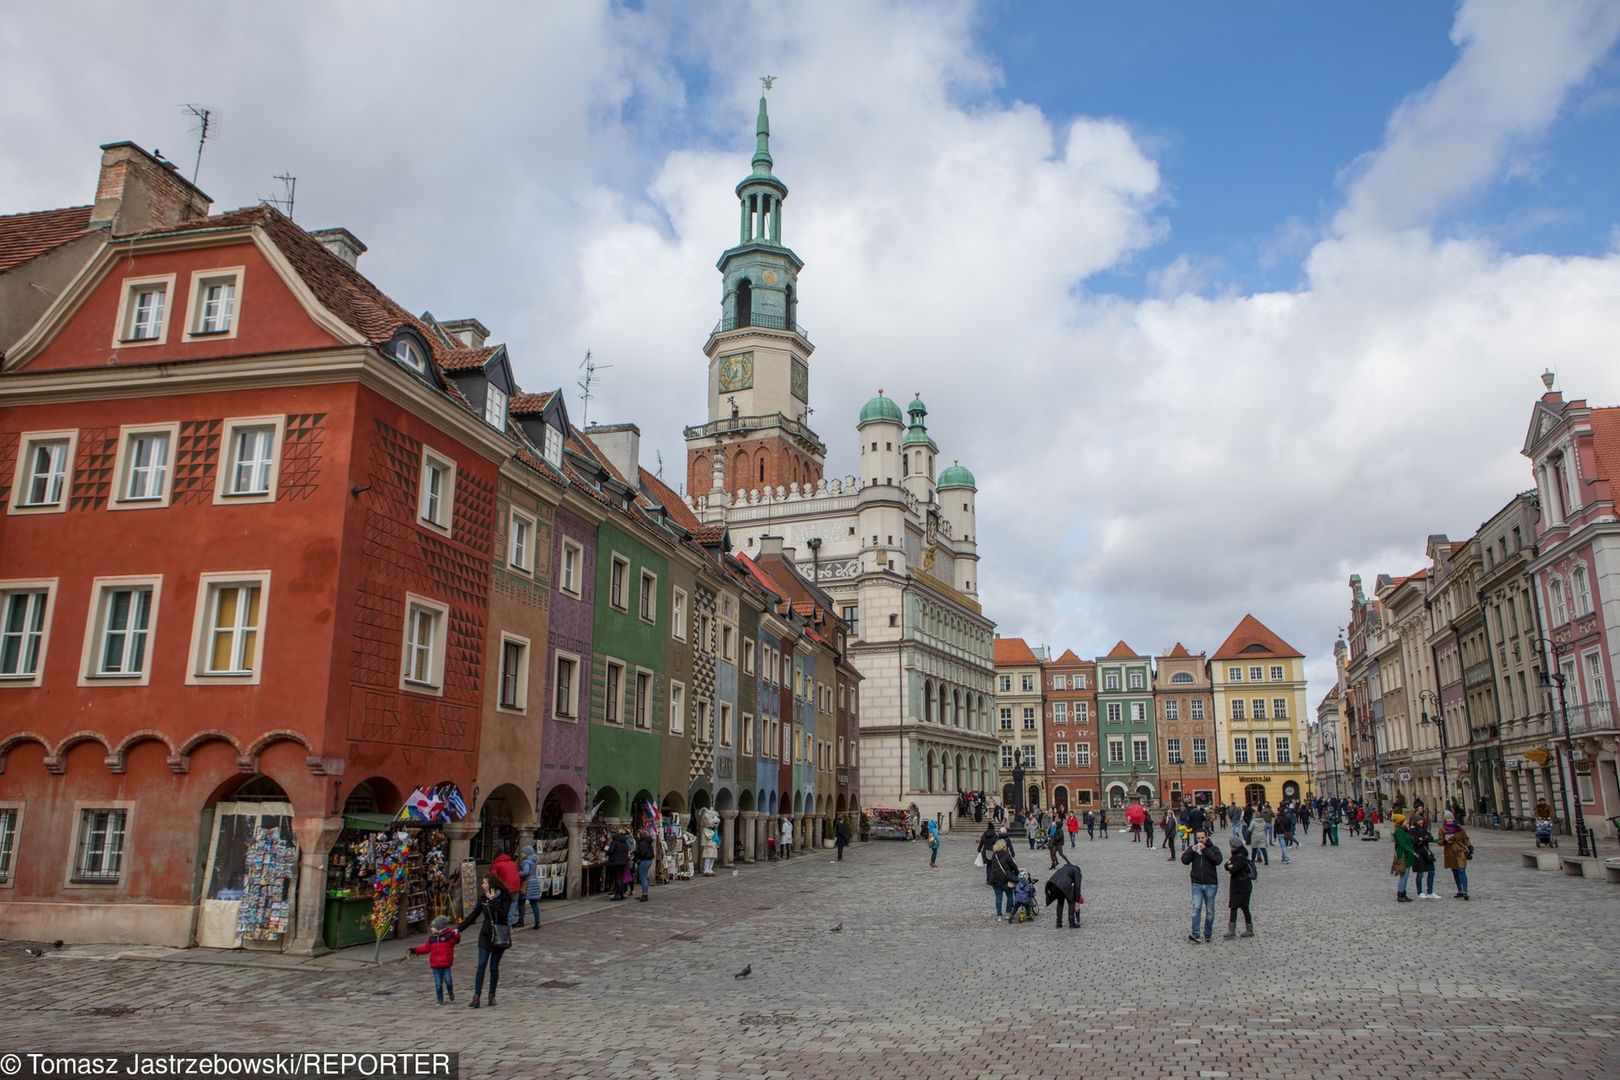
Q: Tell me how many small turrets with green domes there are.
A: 3